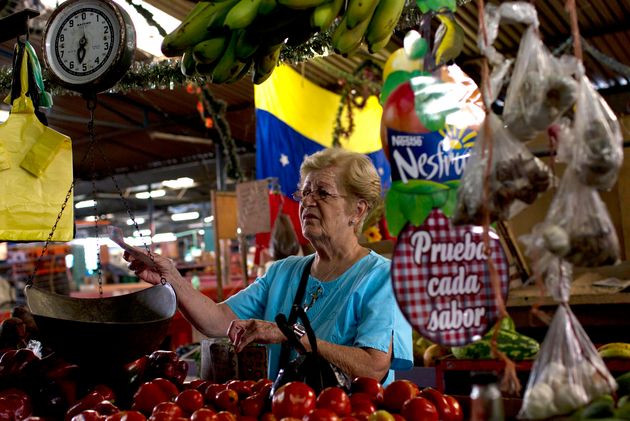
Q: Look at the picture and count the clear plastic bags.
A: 5